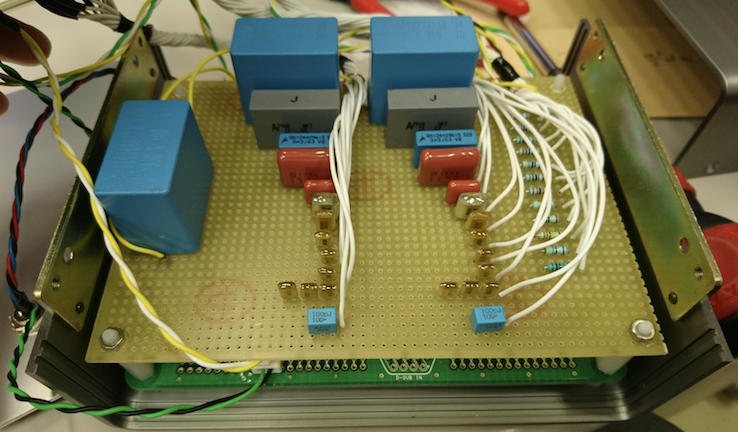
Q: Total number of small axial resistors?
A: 12